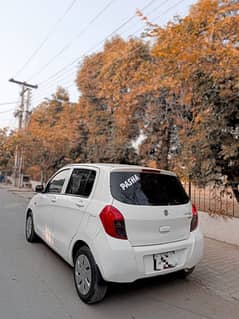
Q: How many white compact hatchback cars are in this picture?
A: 1